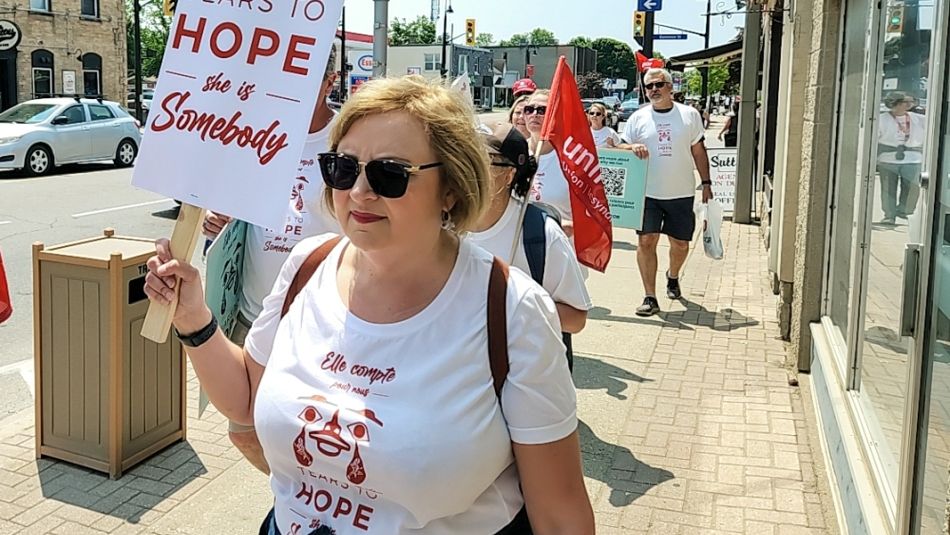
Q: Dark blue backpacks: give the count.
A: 1